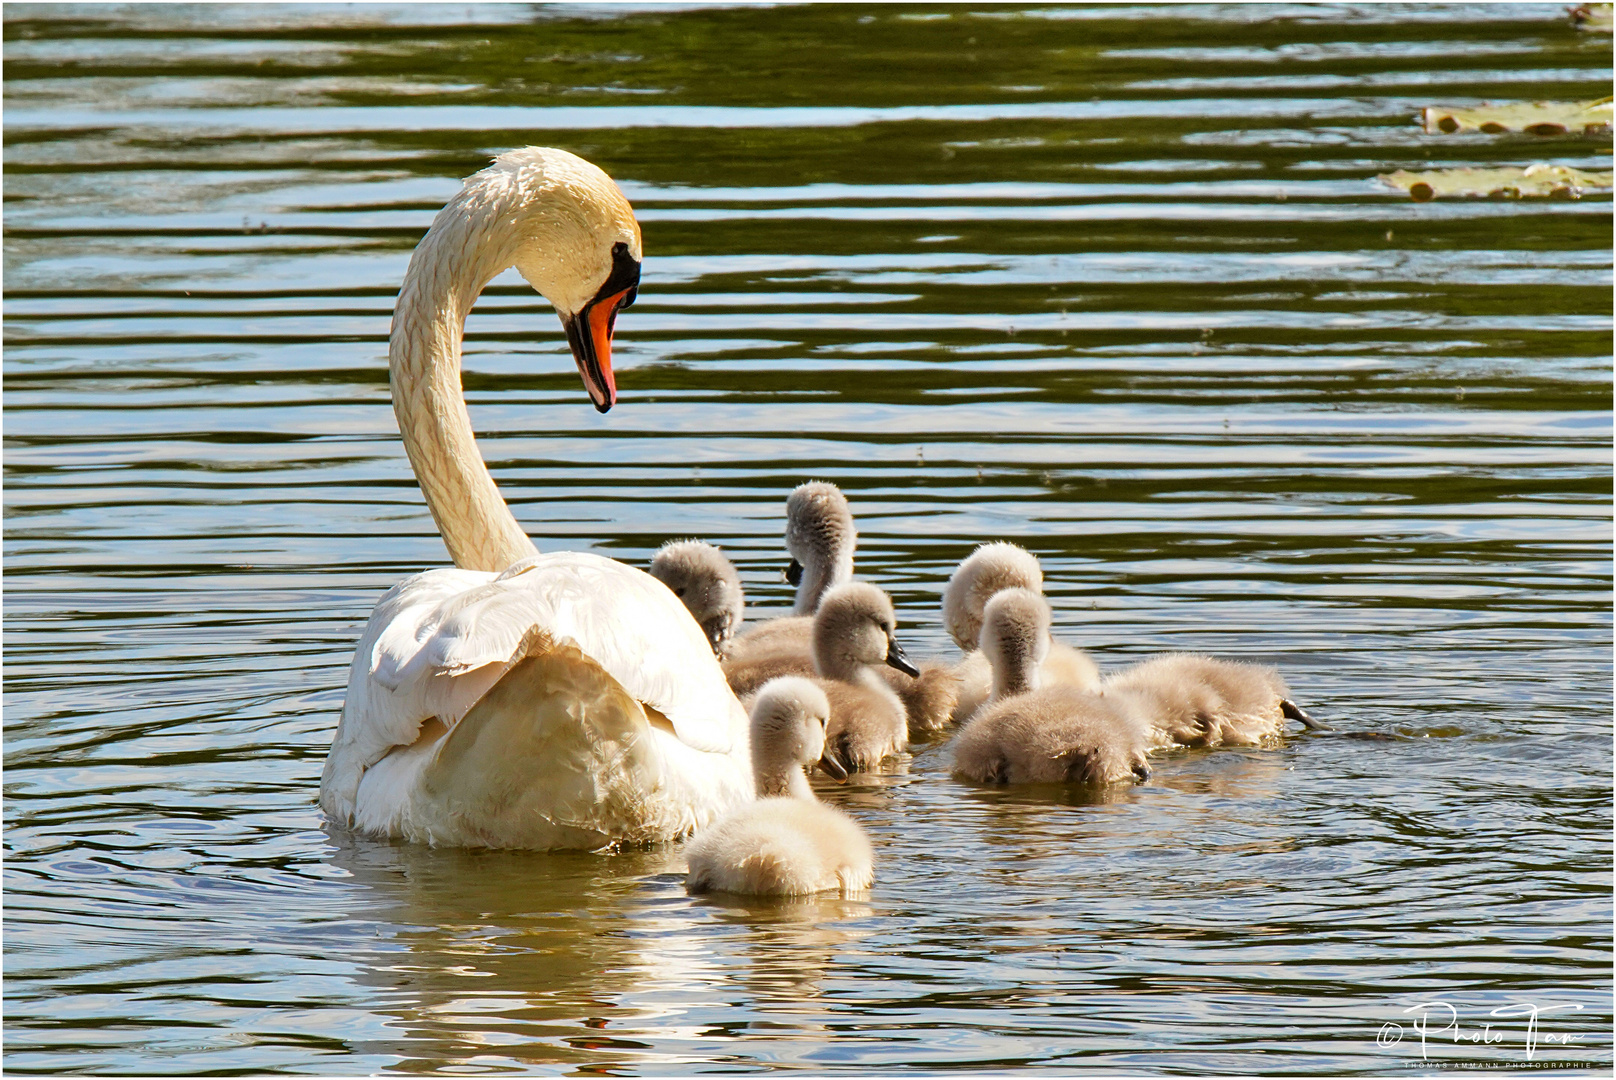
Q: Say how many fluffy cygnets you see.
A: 7